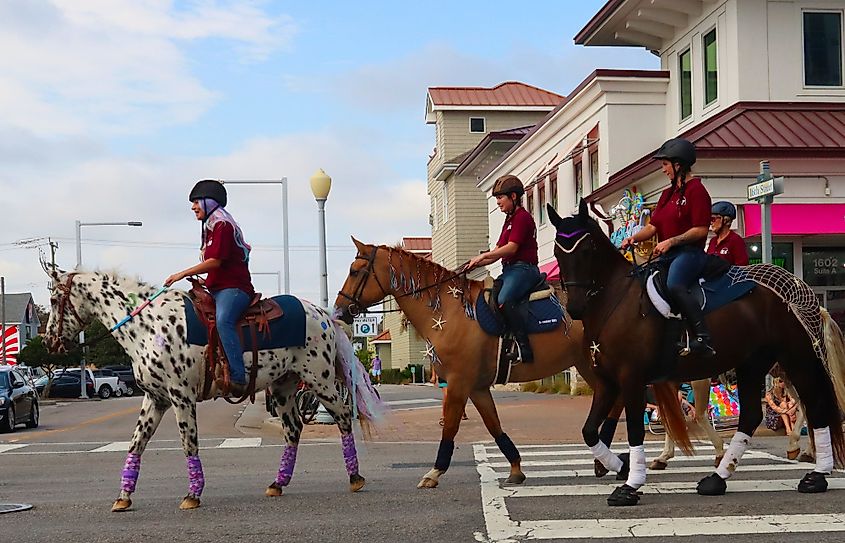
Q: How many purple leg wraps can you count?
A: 4